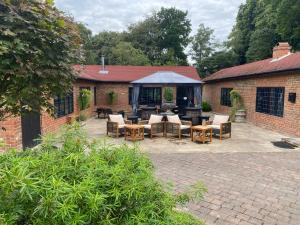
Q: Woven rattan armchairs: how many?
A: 4